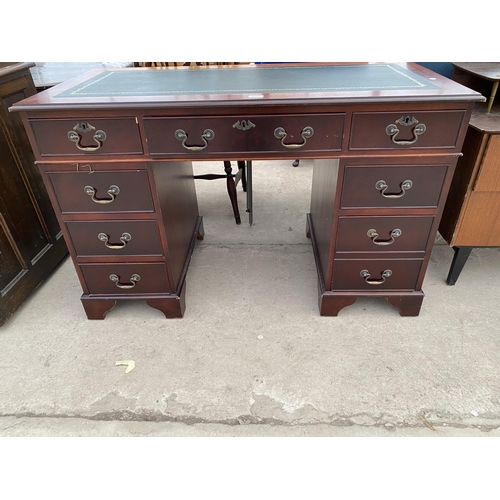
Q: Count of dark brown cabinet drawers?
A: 9